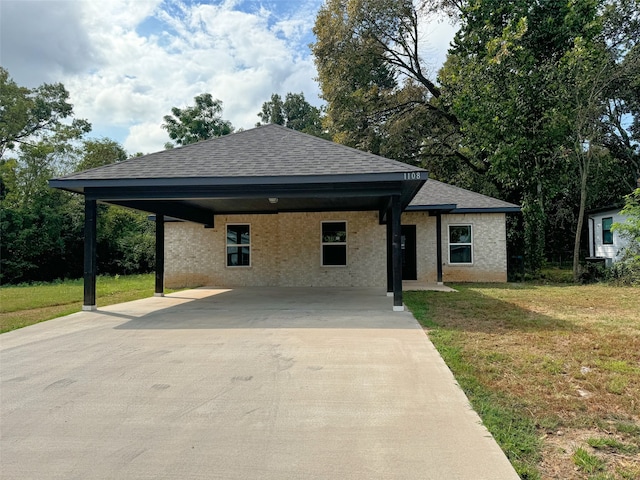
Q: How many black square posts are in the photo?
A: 5